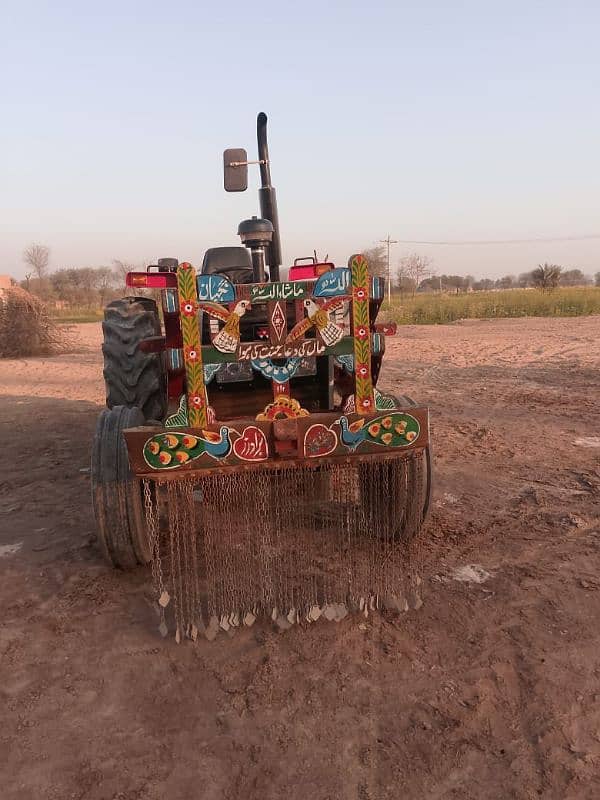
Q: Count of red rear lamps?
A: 2